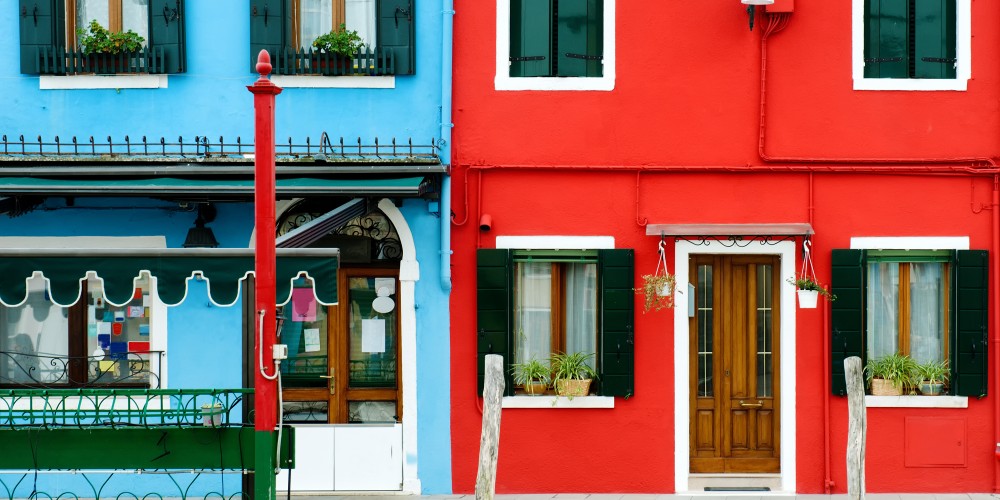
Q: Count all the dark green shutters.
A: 12